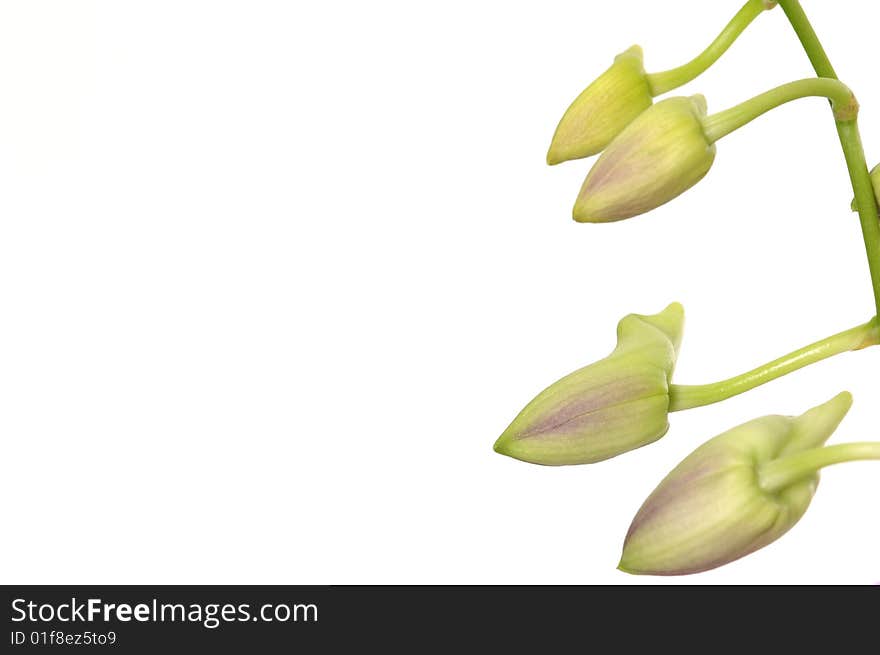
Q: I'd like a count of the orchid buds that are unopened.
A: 4